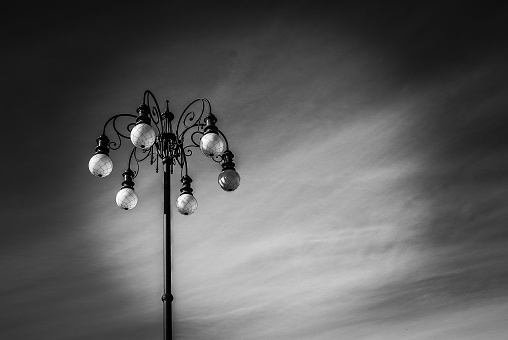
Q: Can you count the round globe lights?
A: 6